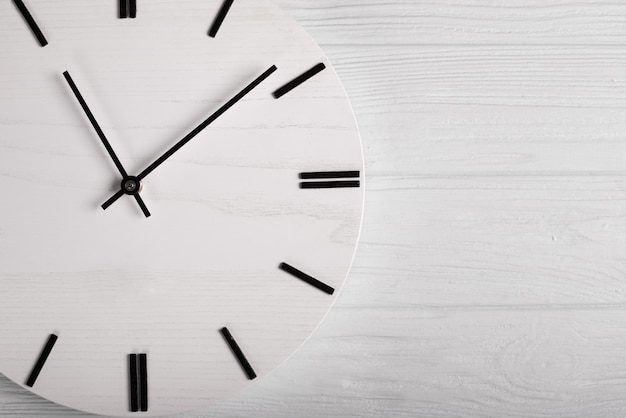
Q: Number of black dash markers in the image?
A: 12